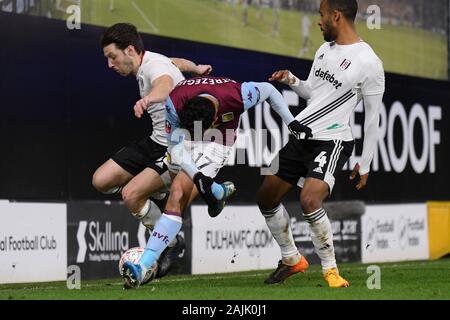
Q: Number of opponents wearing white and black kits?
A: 2